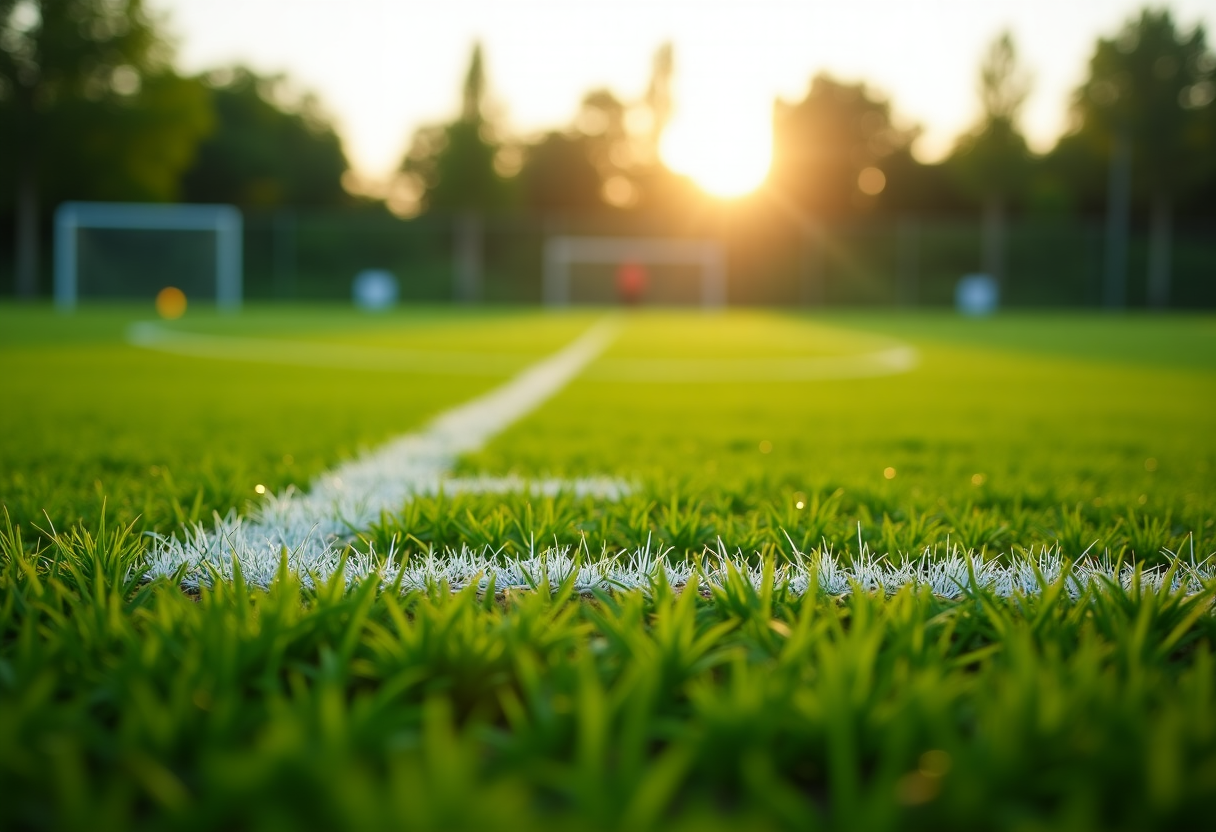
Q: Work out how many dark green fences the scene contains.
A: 1